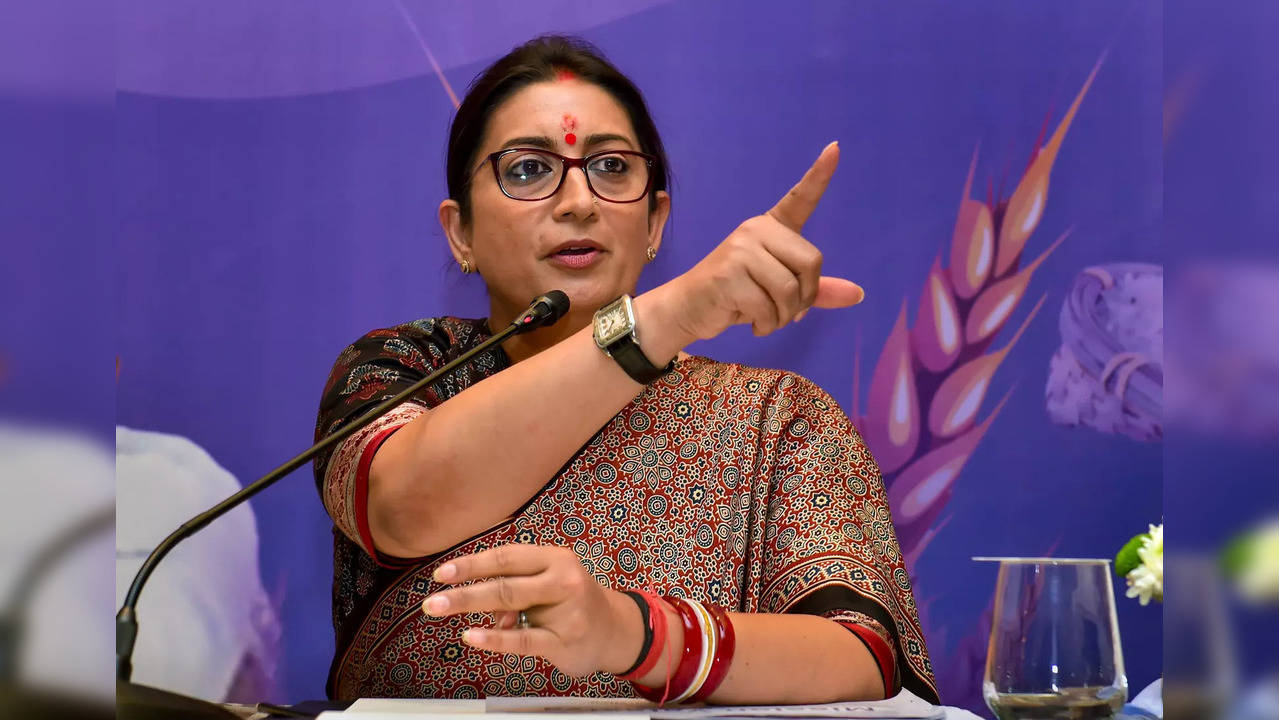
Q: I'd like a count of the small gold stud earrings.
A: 2